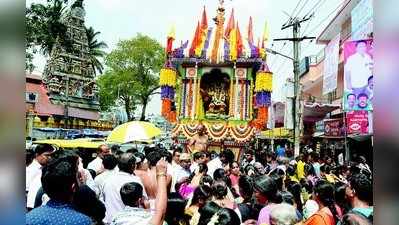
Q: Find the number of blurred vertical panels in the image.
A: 2